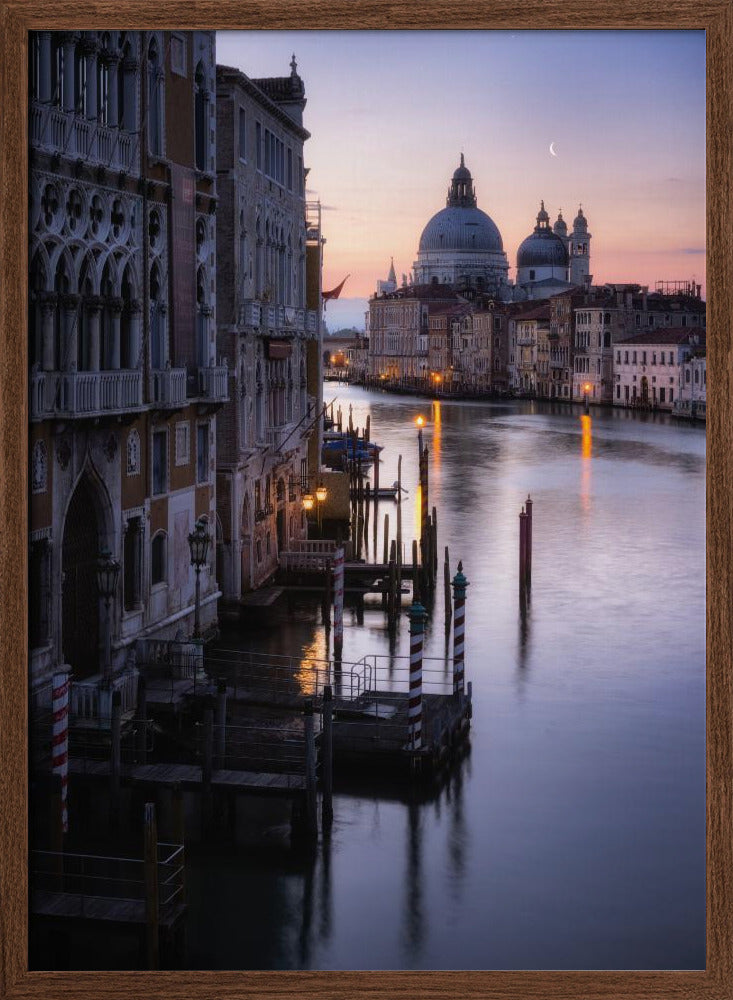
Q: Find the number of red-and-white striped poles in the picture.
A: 4